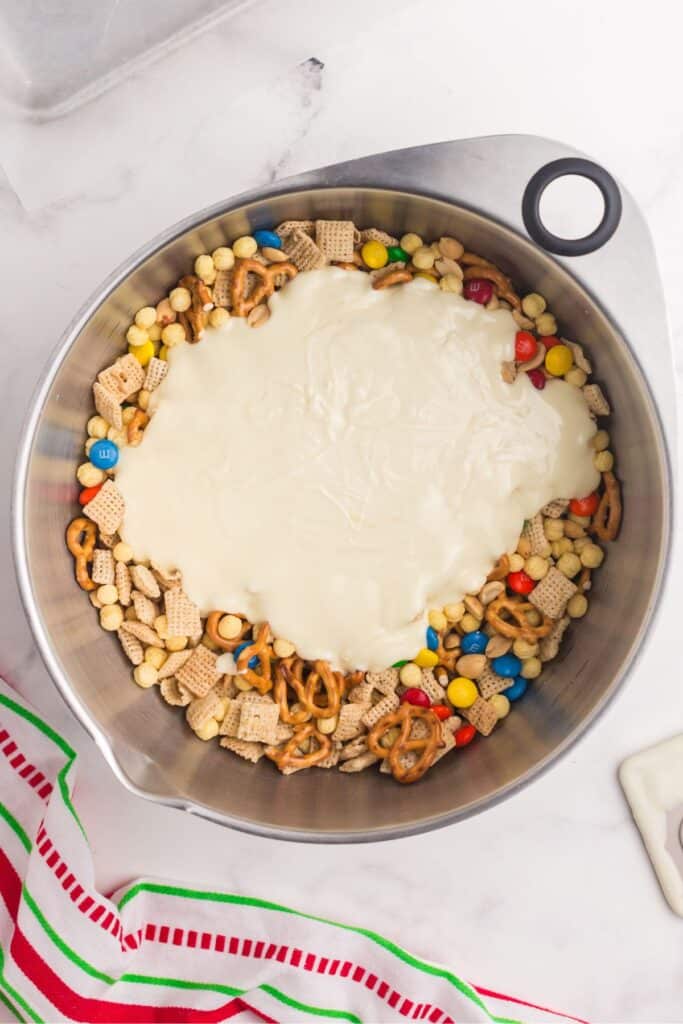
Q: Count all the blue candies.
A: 7